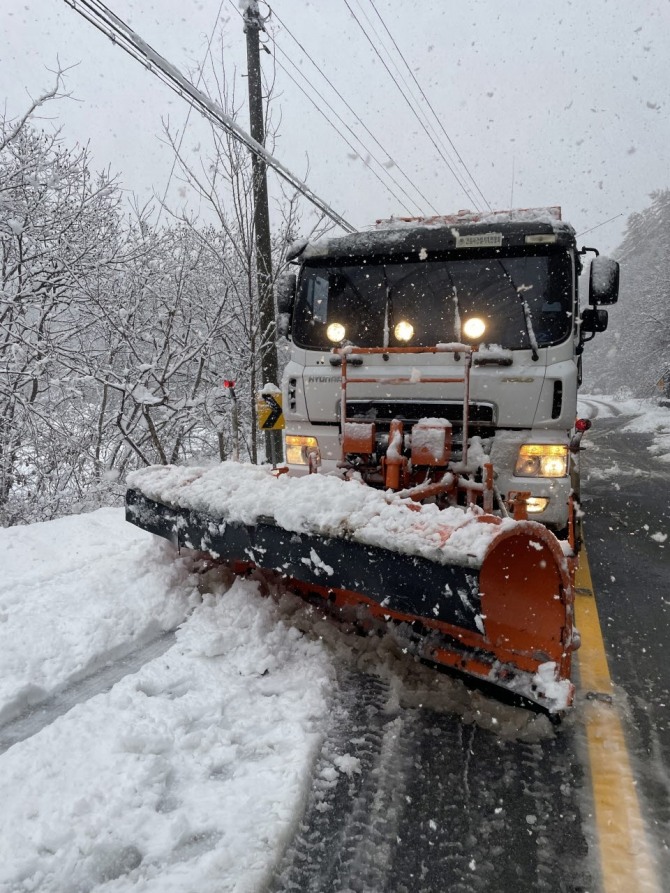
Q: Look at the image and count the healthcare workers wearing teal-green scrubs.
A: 0